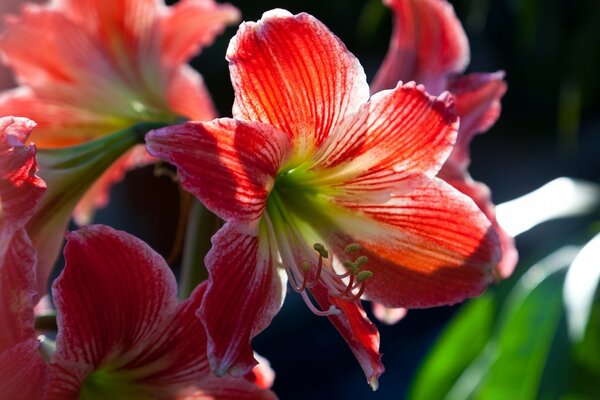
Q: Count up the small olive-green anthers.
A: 6